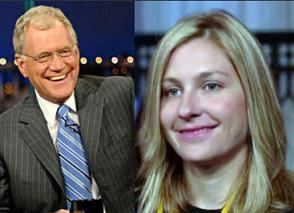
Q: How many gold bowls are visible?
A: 0